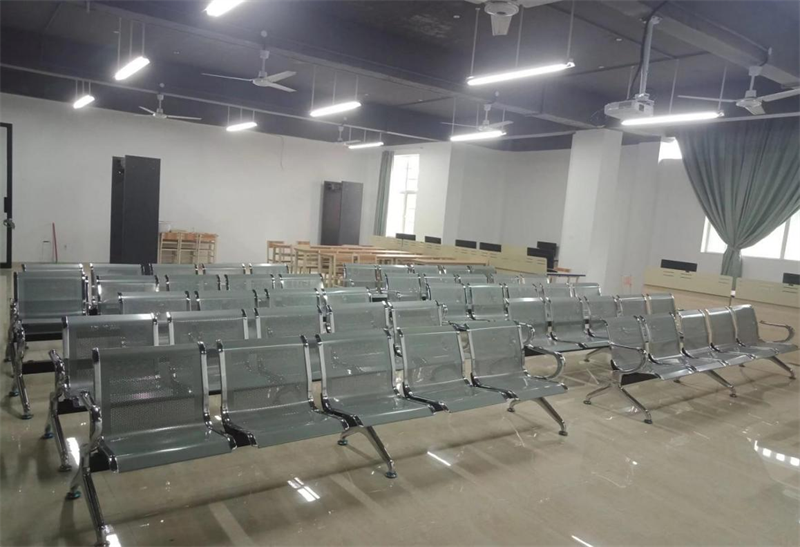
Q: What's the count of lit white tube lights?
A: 9